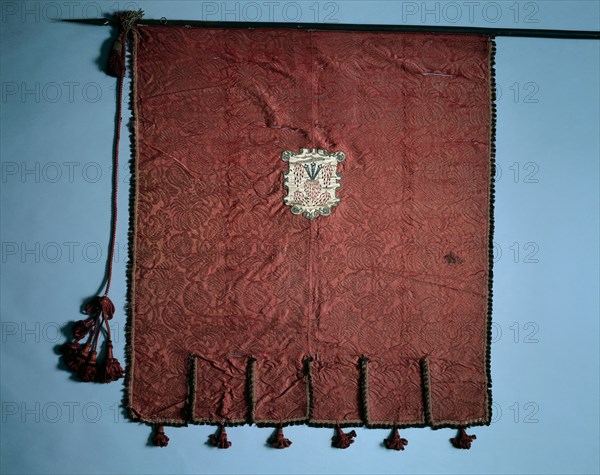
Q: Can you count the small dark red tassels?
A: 6